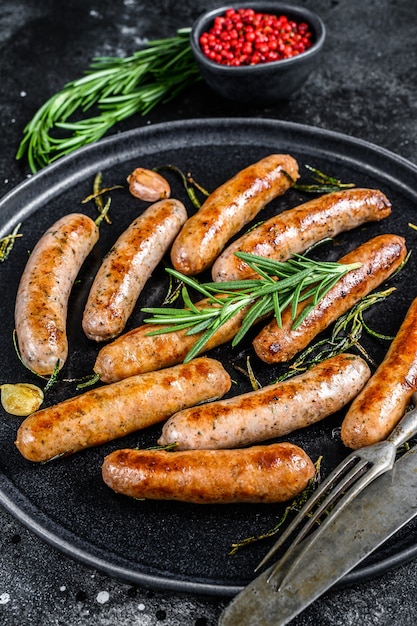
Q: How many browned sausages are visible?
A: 10